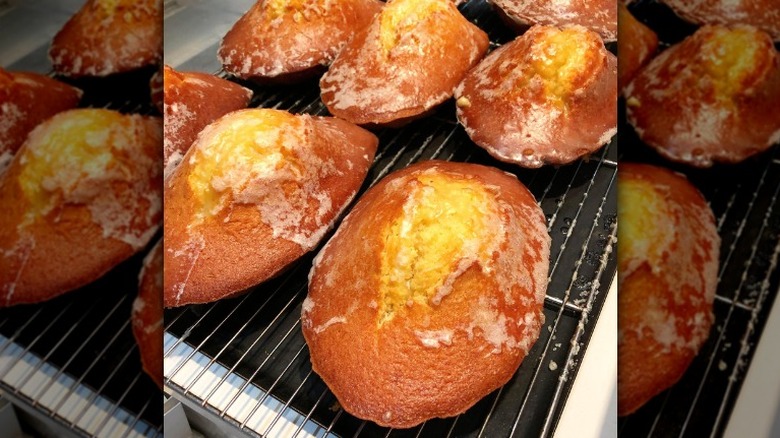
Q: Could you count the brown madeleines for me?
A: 7